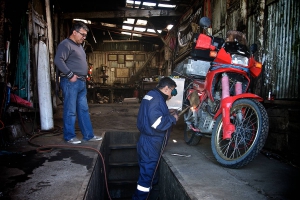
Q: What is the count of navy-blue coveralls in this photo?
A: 1